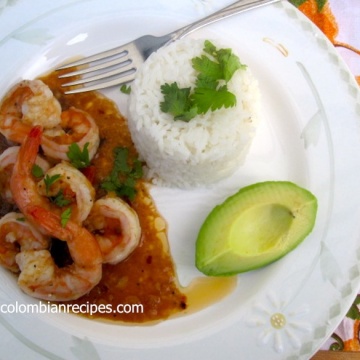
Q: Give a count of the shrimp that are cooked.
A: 7